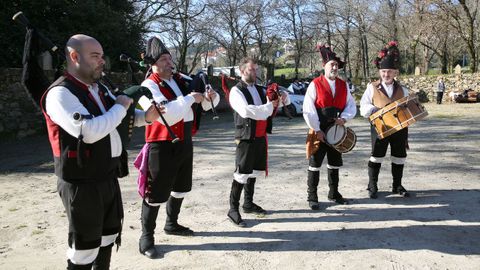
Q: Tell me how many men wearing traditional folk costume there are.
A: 5